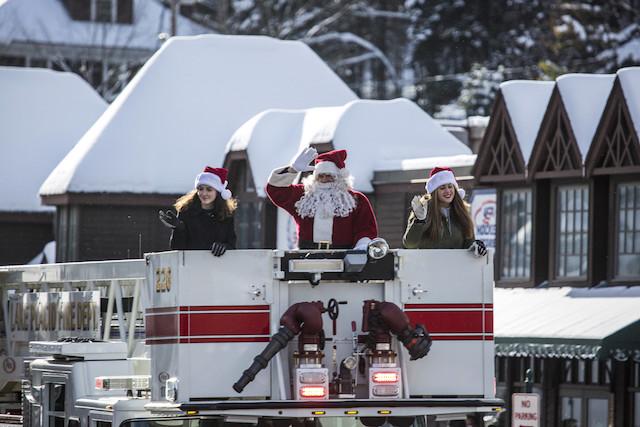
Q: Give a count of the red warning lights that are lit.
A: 2